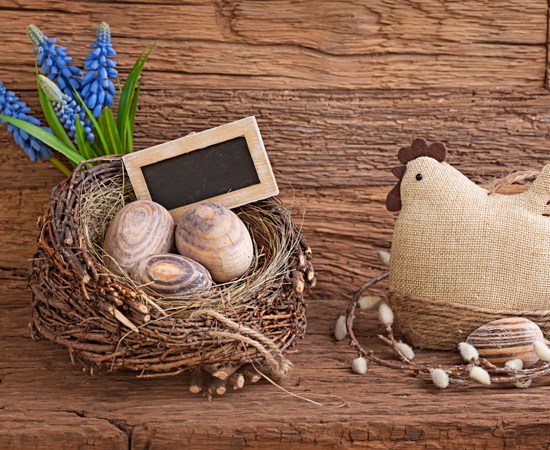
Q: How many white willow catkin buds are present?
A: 12